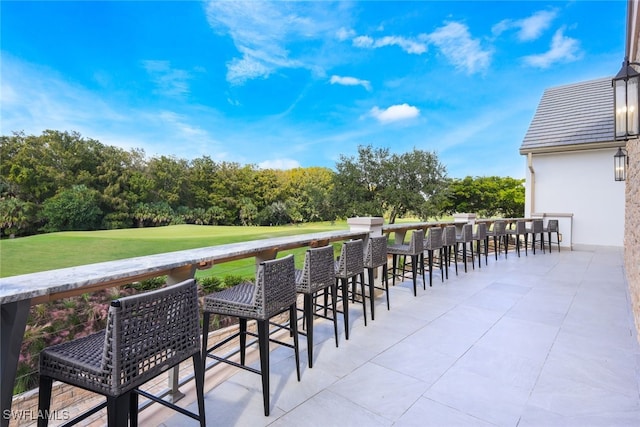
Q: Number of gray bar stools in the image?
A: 14